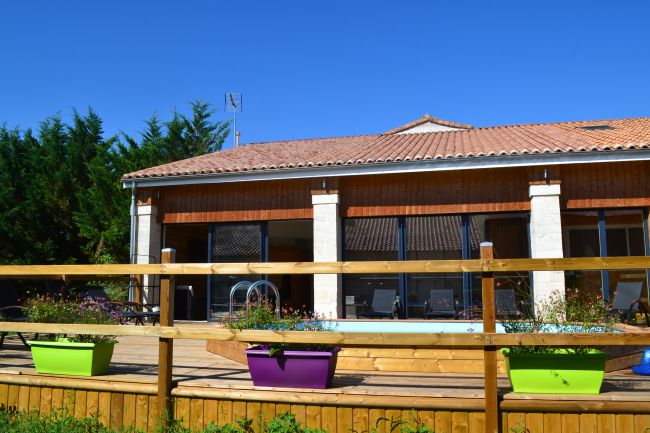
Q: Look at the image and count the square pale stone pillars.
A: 3